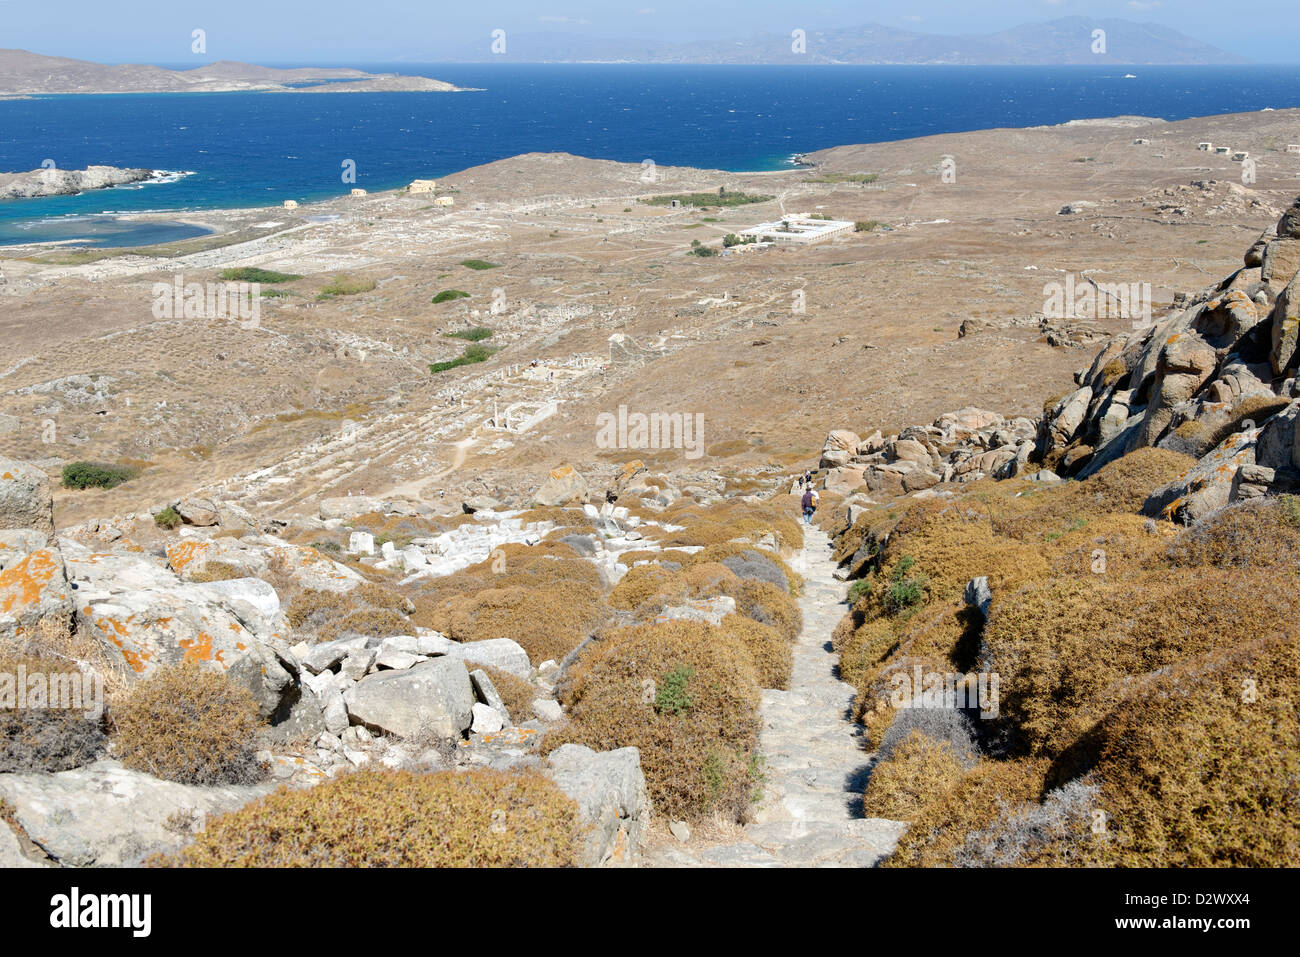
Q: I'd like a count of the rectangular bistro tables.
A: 0